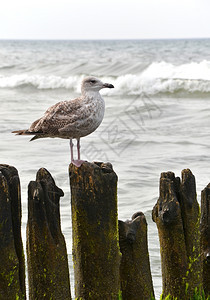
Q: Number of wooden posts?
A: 6